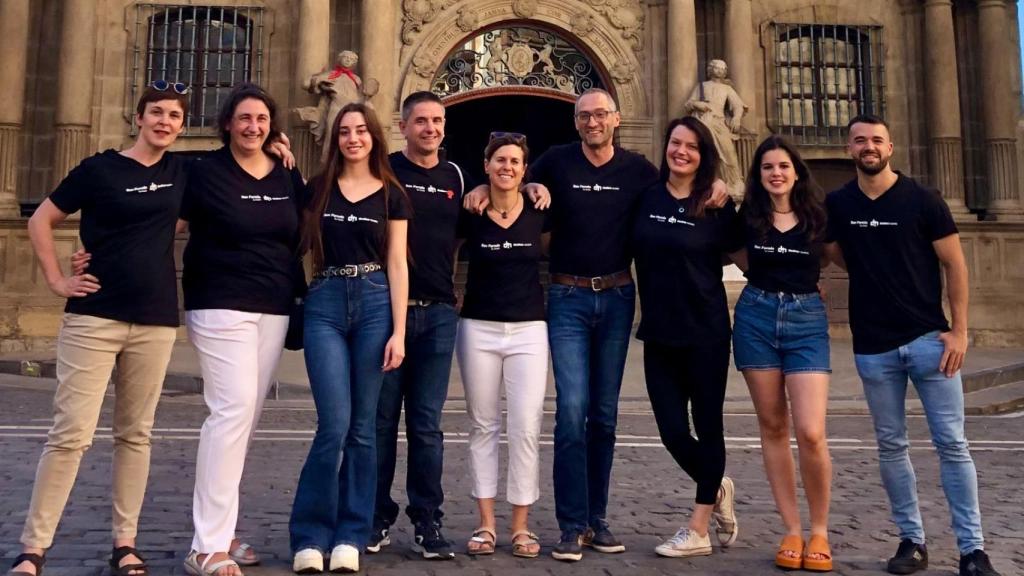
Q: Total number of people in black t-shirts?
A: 9